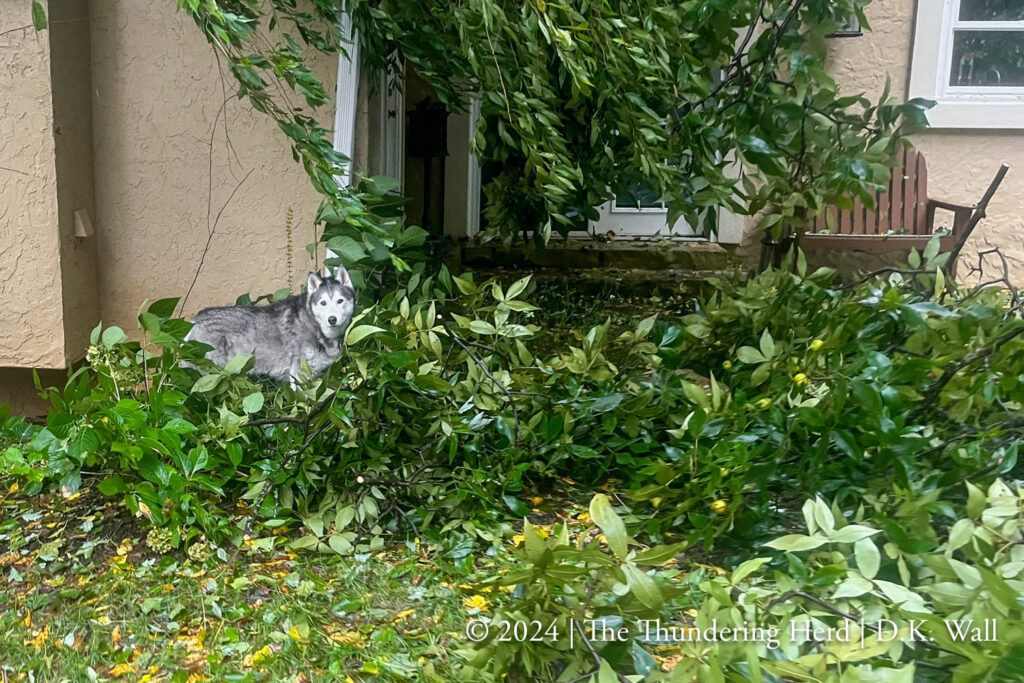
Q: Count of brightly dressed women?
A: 0